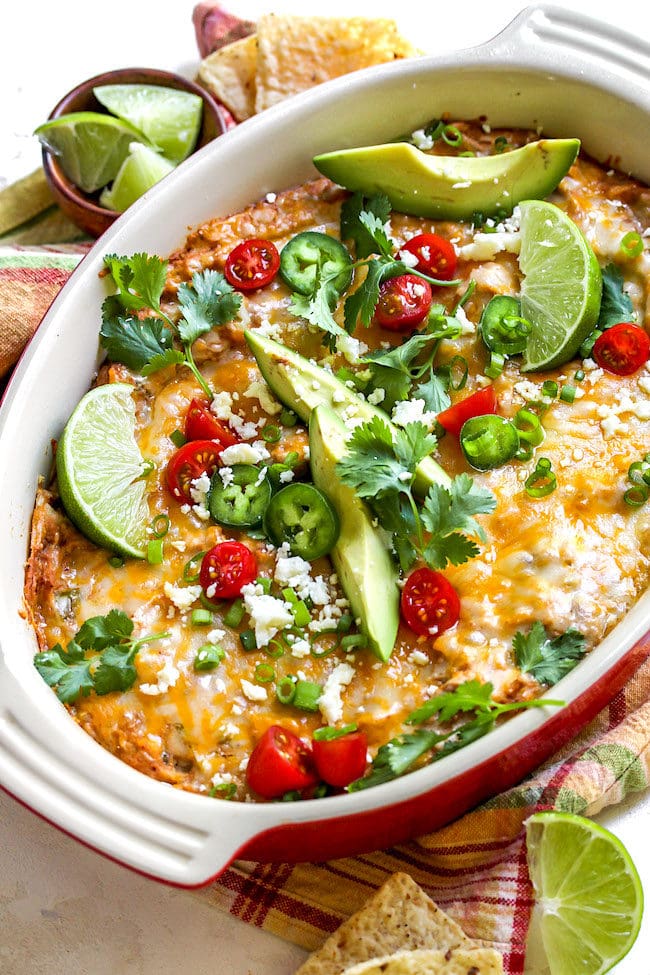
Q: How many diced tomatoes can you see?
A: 11